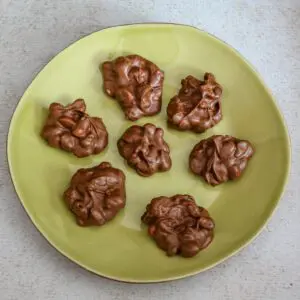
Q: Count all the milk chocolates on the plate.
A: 7